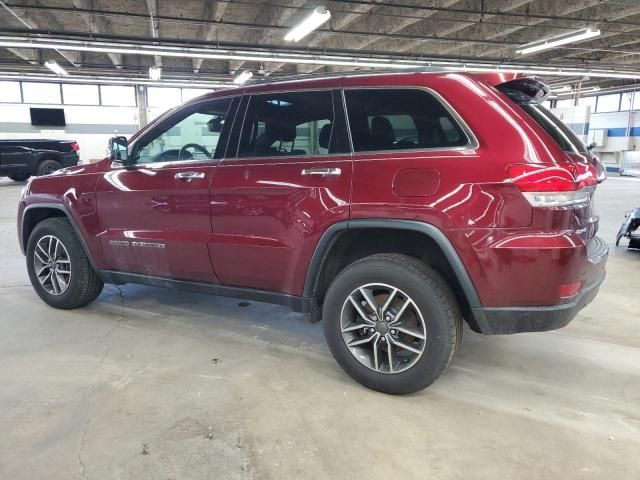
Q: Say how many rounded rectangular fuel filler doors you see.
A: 1